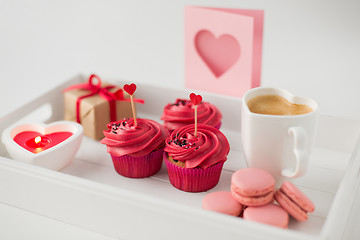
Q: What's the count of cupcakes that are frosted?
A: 3